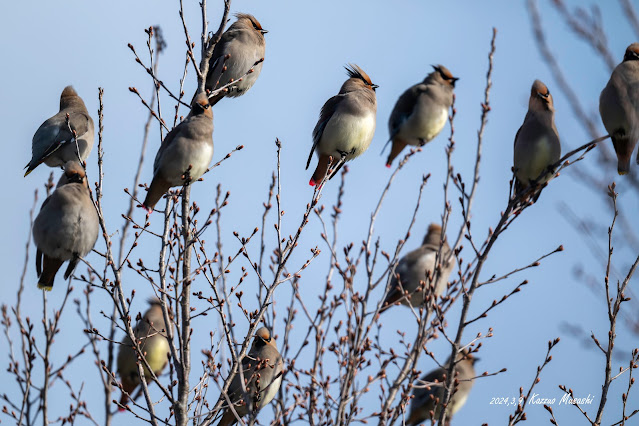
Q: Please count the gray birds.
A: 12